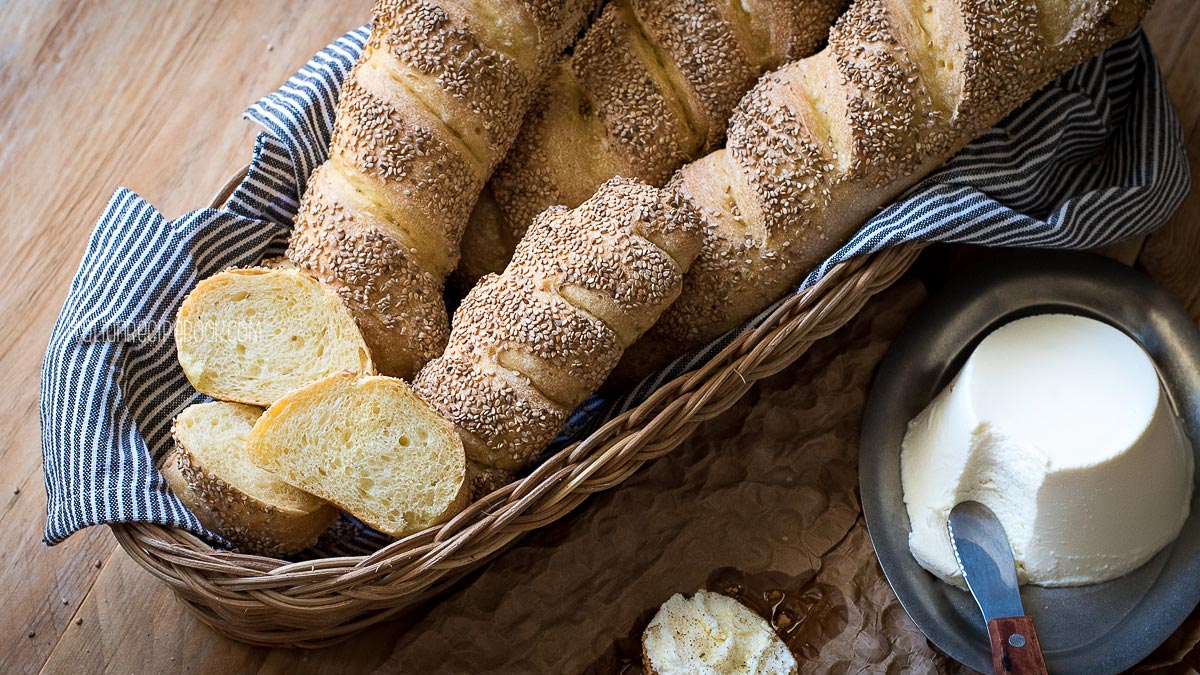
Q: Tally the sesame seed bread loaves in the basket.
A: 4